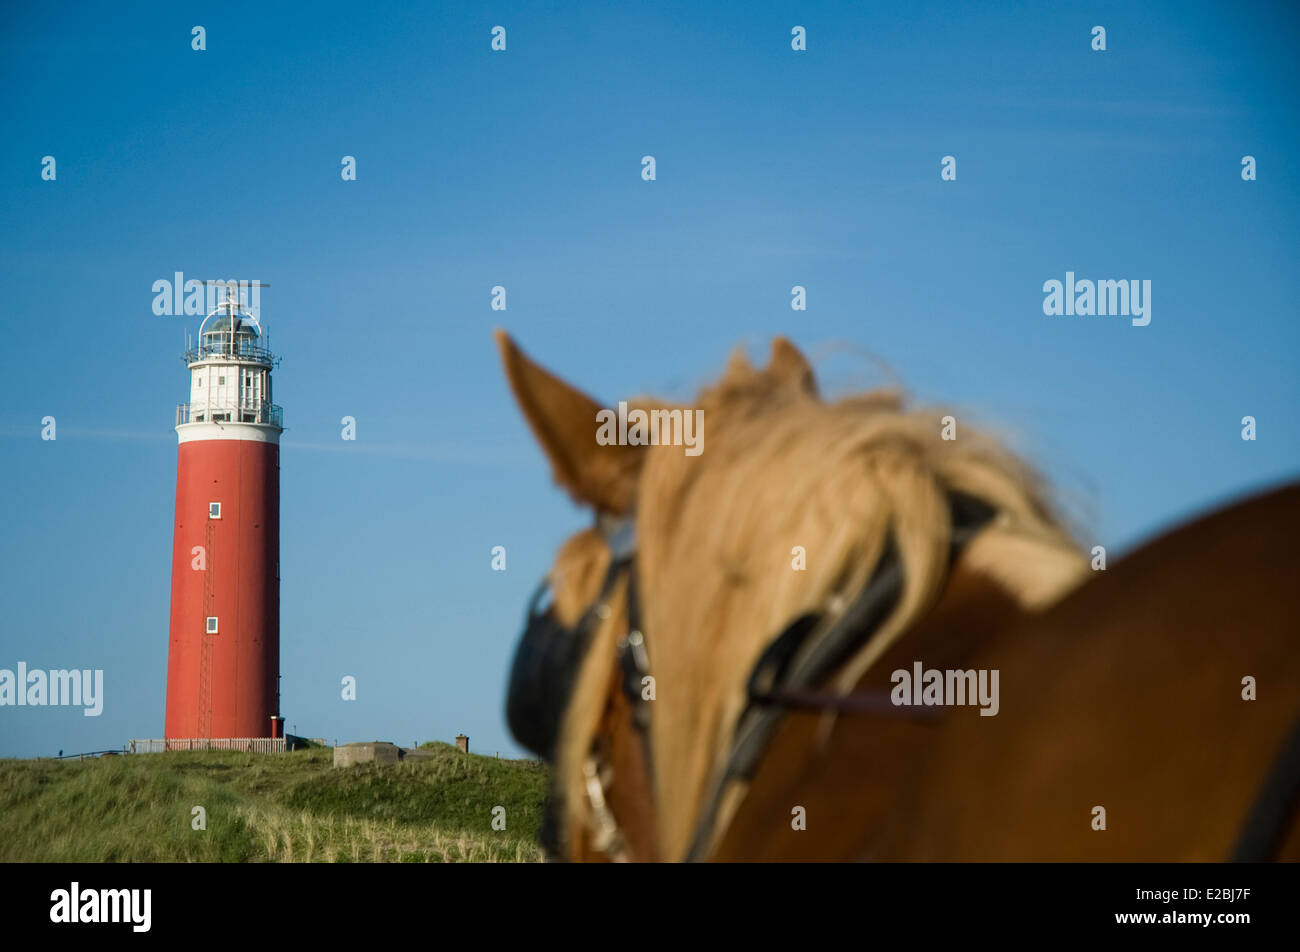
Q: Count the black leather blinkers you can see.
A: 1